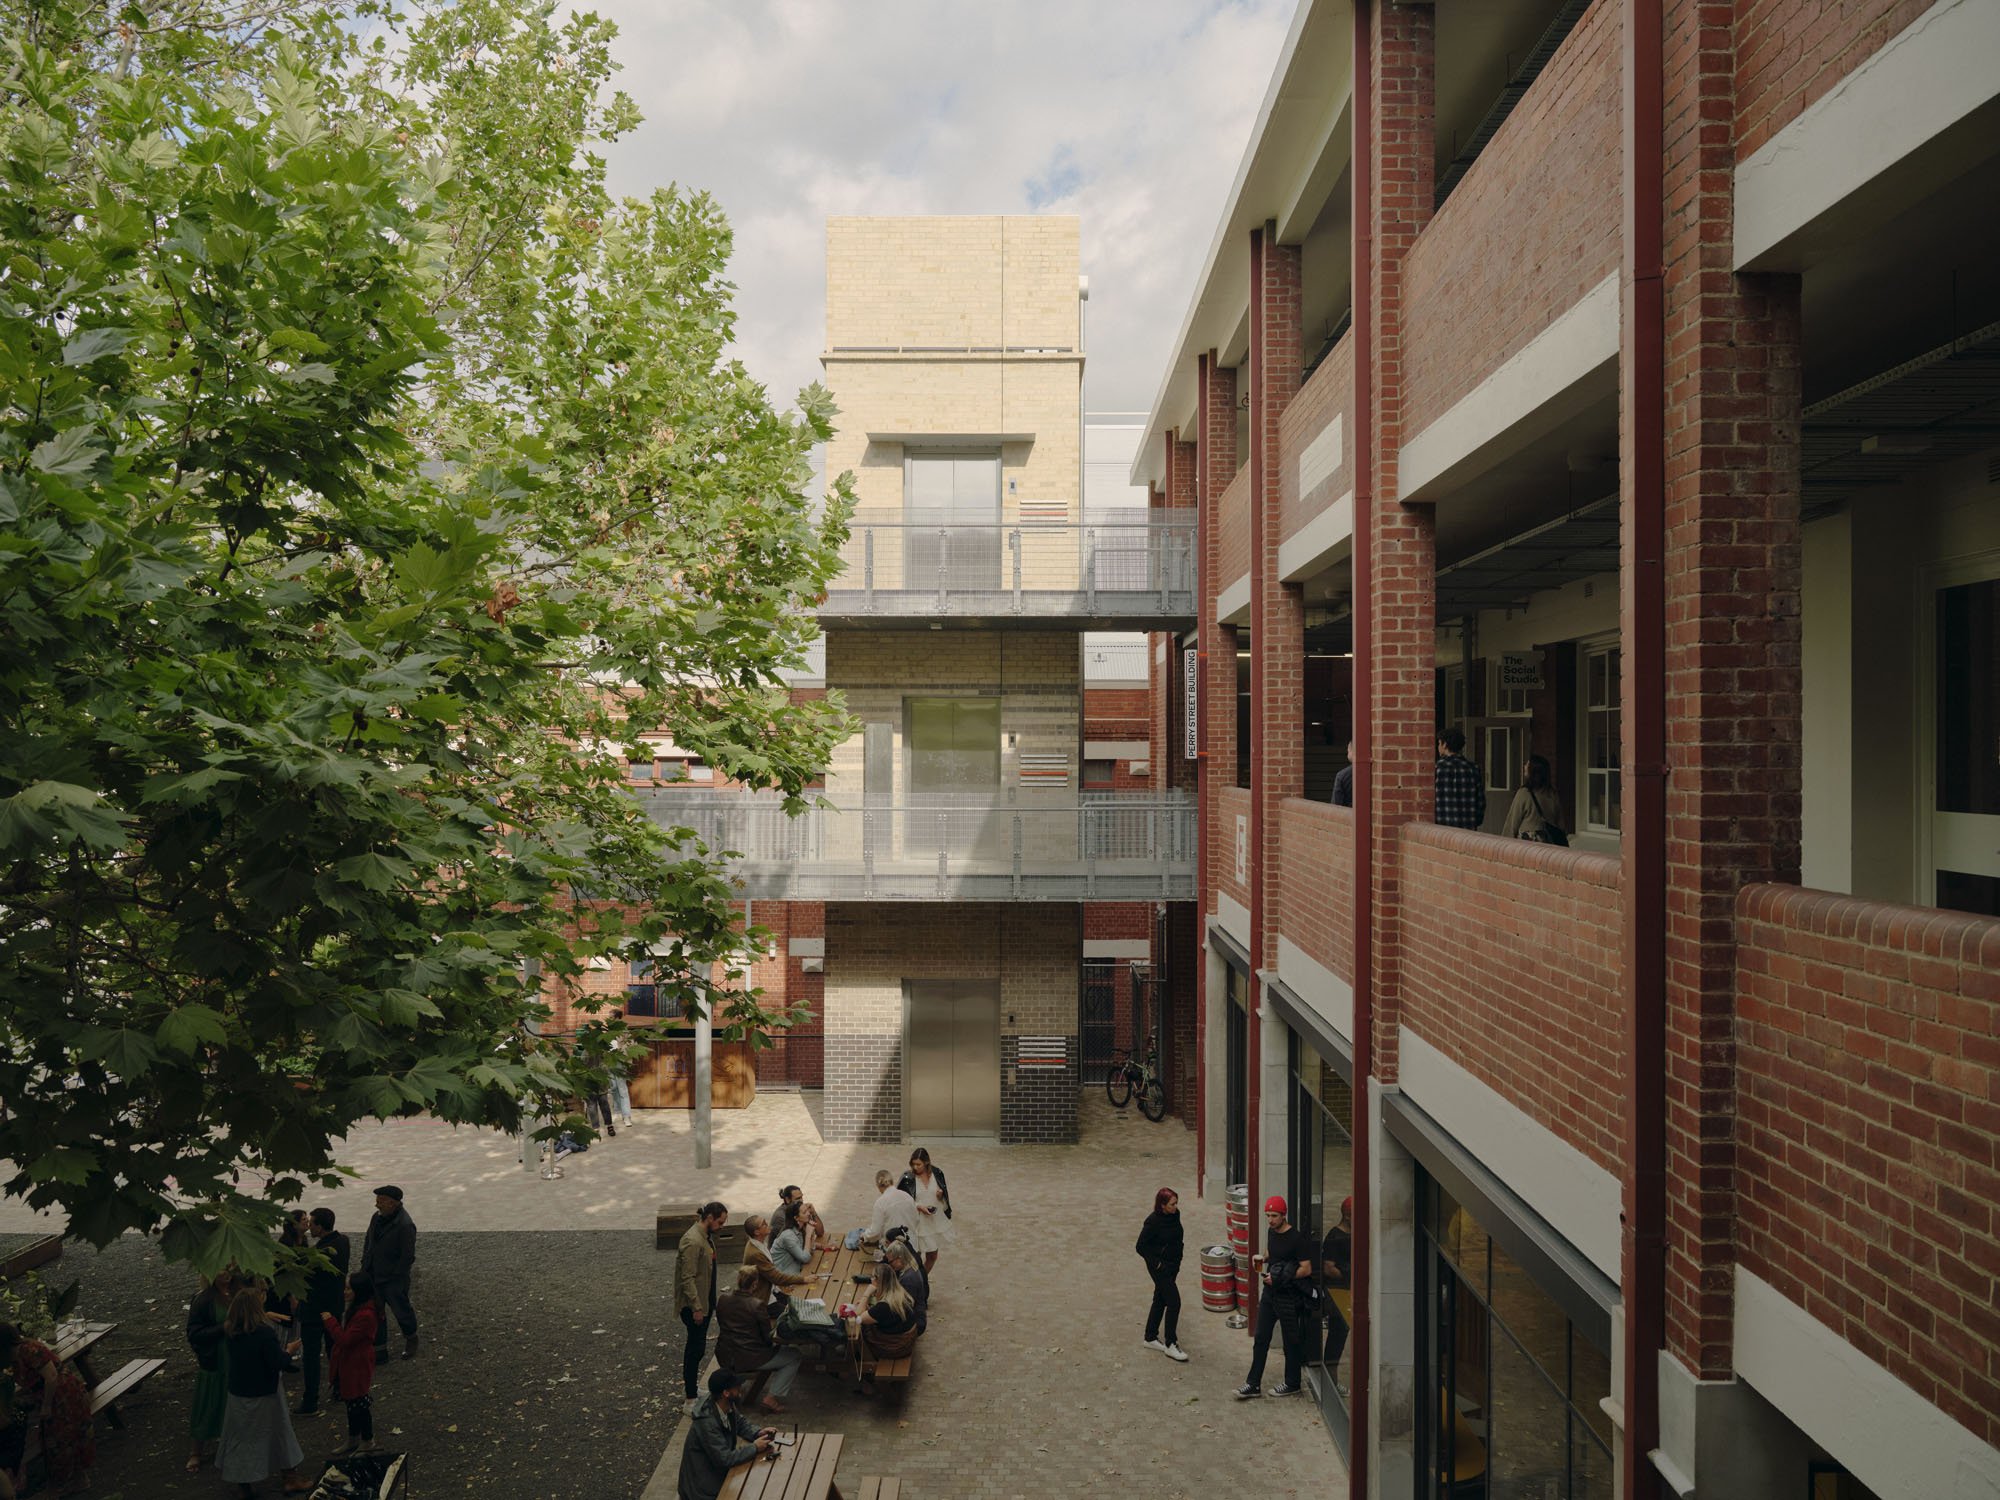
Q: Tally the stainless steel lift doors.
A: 3